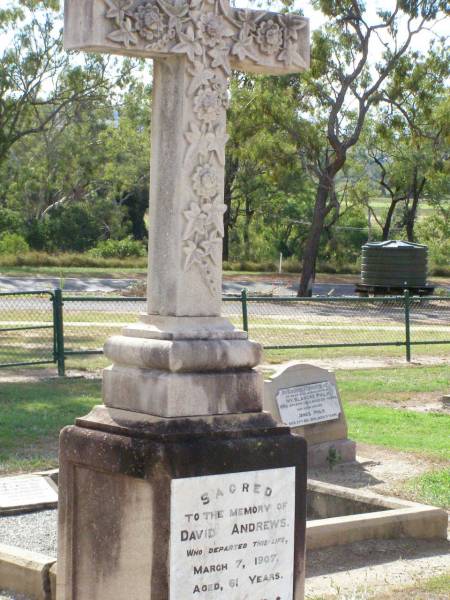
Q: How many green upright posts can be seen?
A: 3